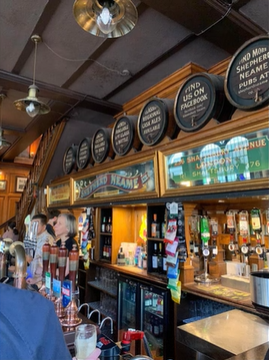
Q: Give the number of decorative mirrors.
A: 3